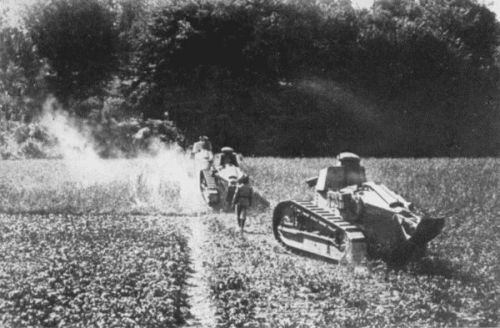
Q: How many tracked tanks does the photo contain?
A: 3